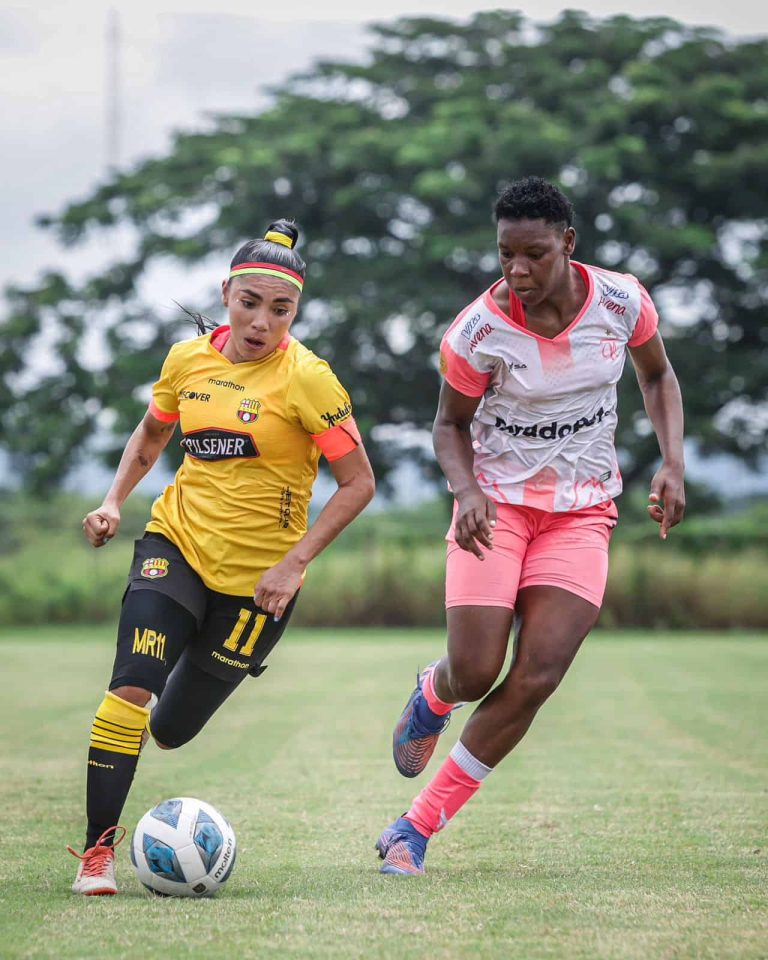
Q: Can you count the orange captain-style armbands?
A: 1